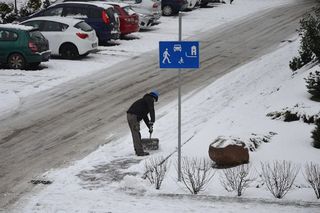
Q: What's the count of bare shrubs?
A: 5